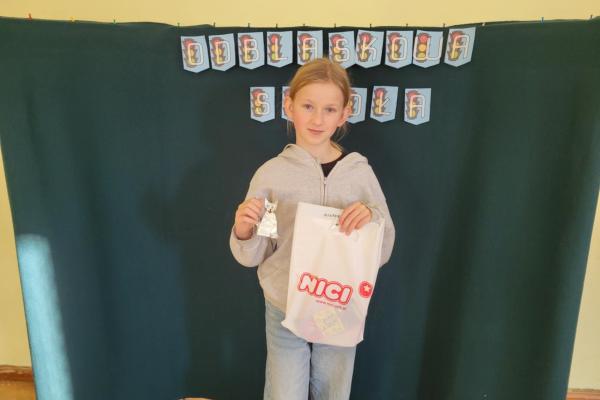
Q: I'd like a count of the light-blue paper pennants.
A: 15